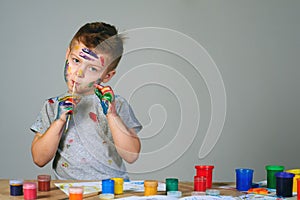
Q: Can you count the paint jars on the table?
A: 15